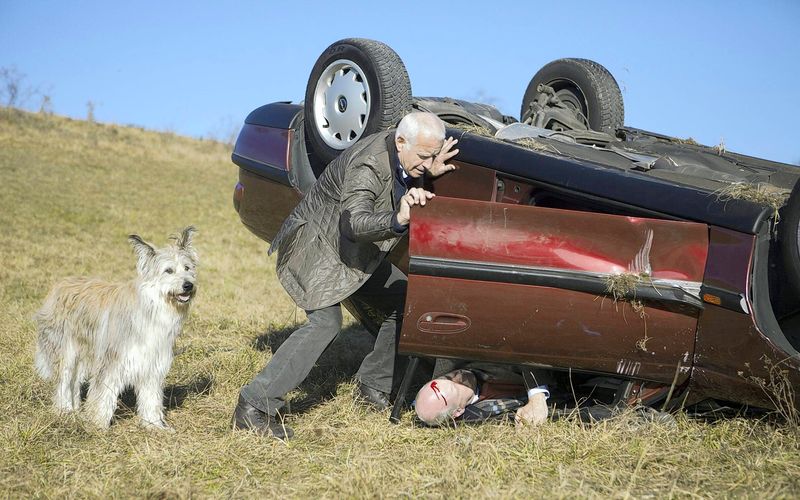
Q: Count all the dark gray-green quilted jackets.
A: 1